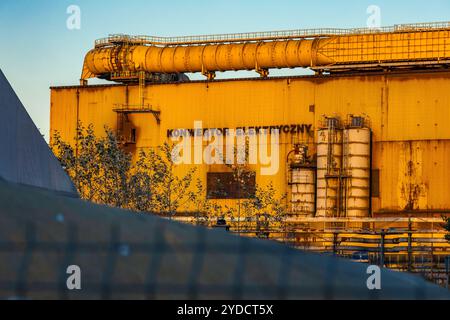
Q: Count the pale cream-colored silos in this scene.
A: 3